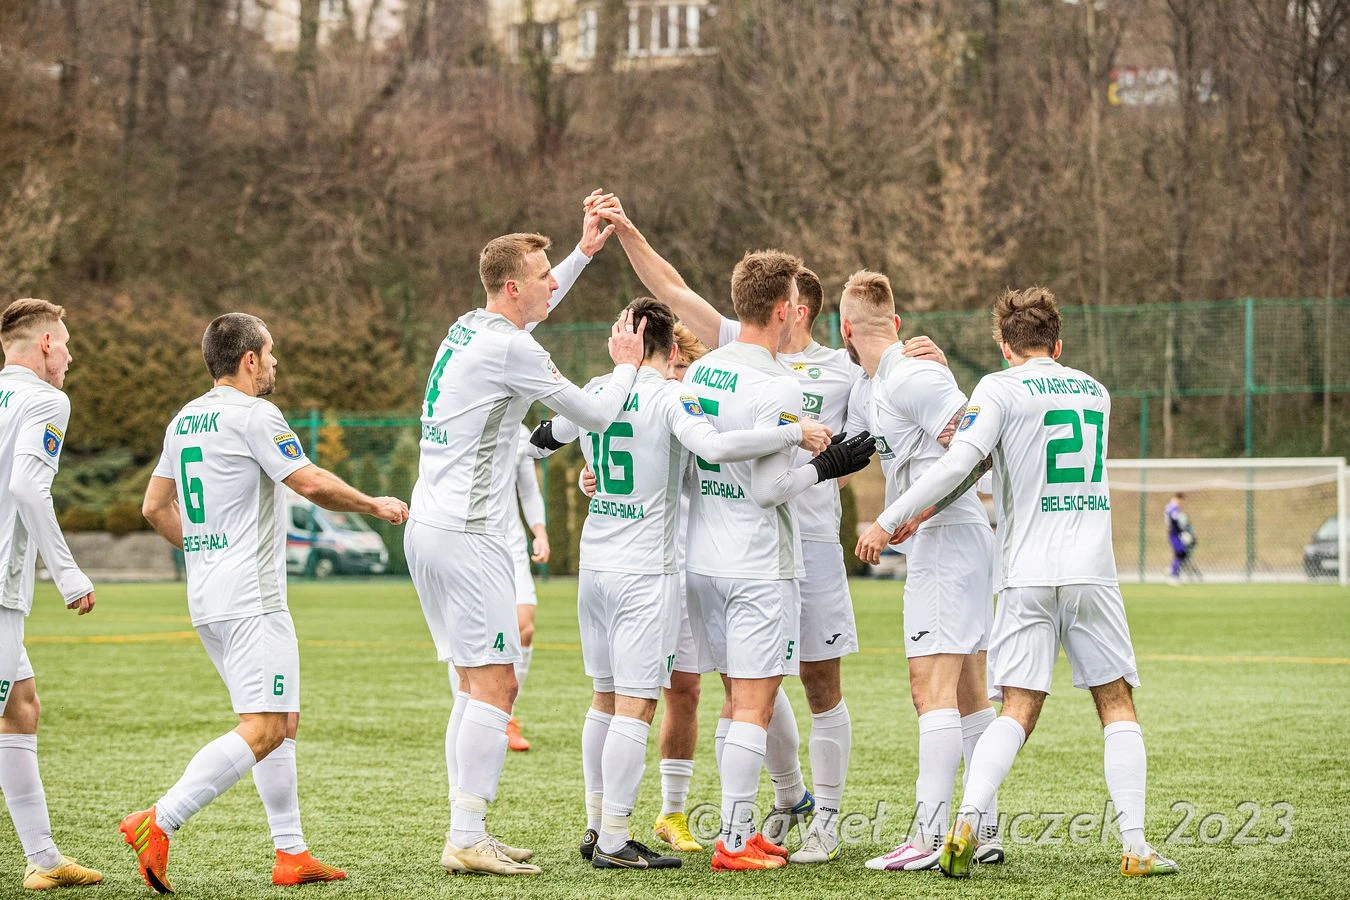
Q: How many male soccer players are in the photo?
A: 11